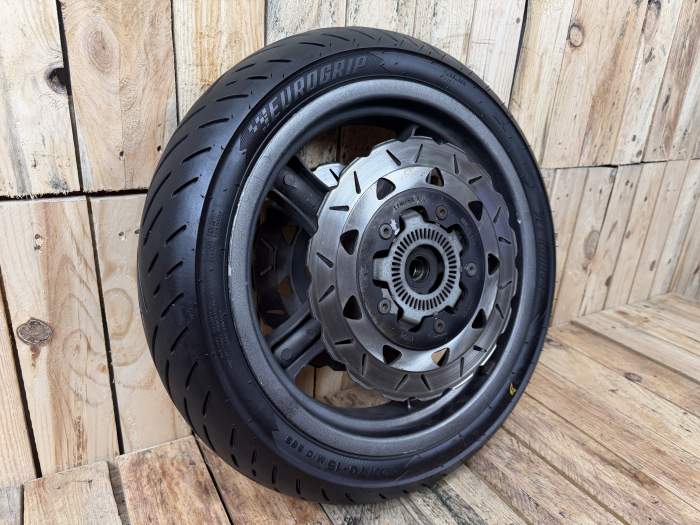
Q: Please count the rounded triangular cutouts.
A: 9